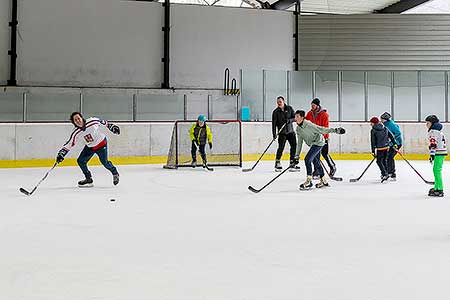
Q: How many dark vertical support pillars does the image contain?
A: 3